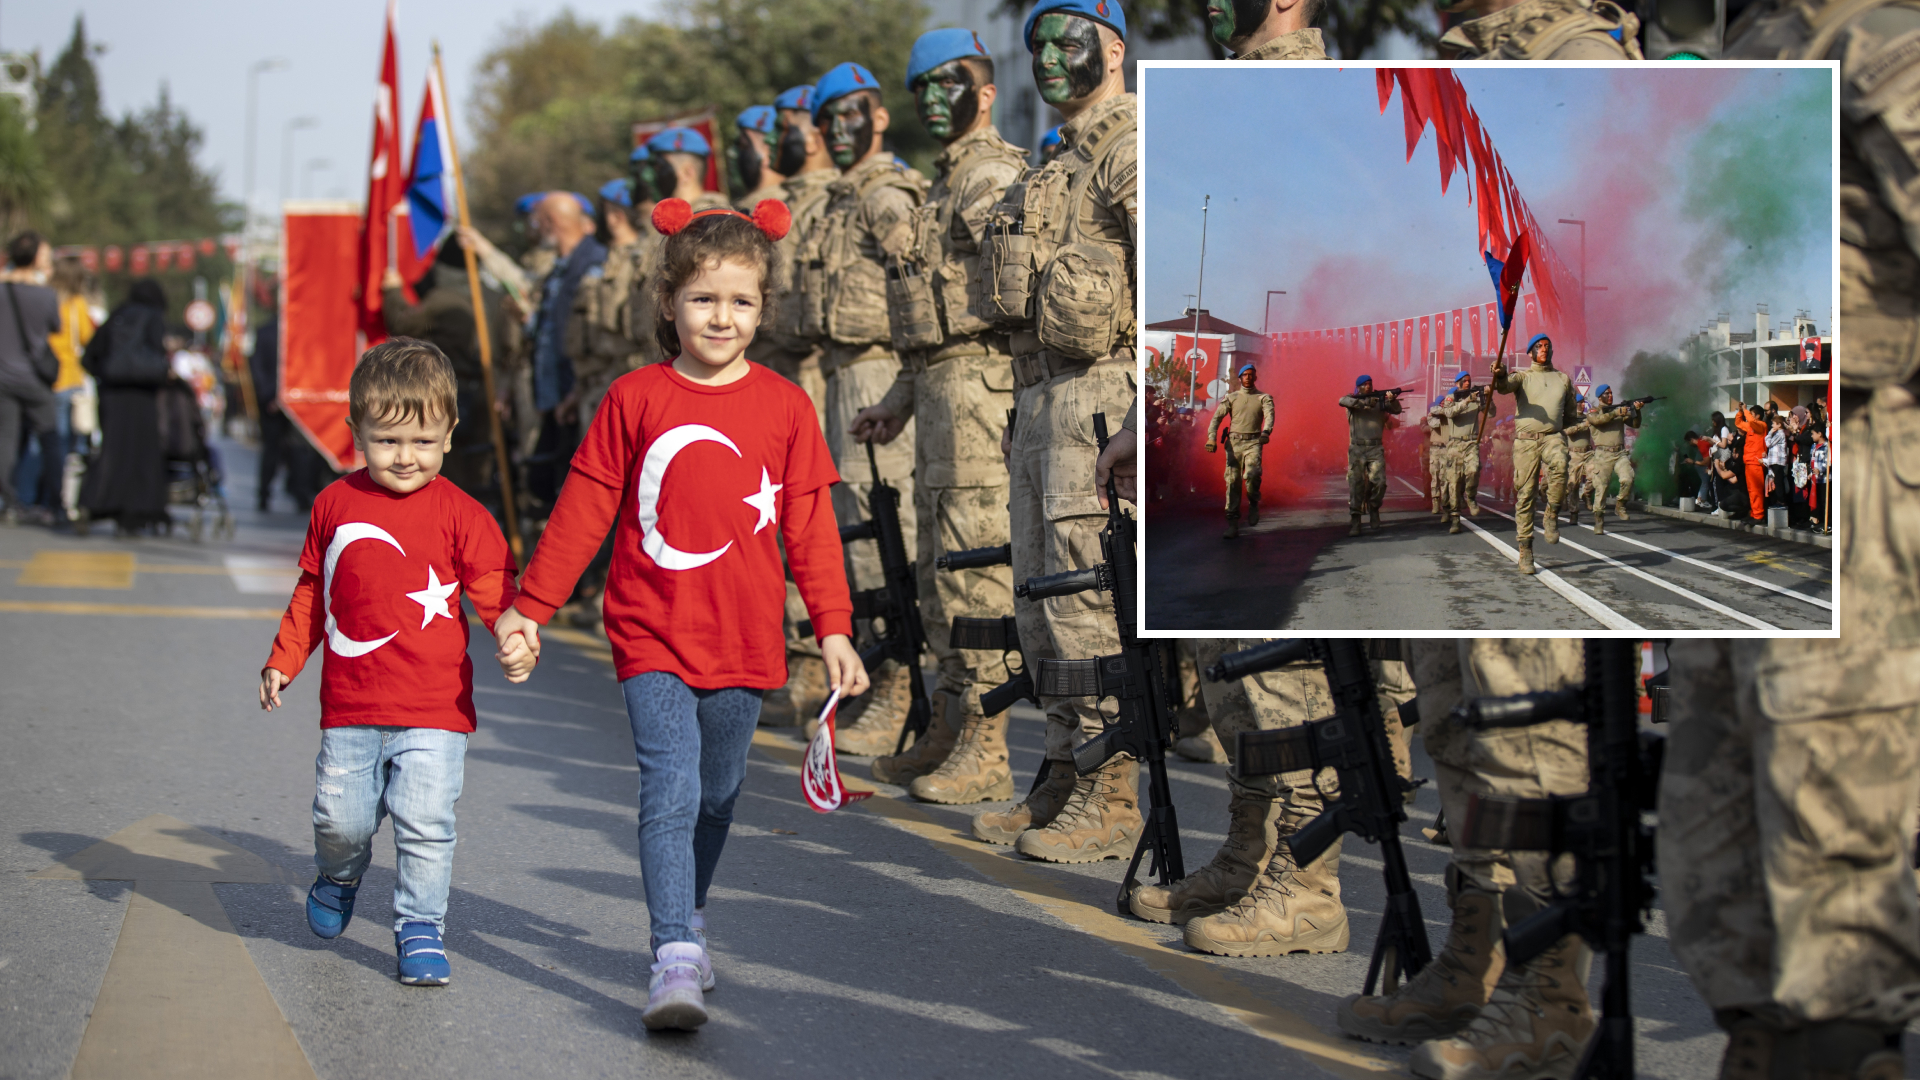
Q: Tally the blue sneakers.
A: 2